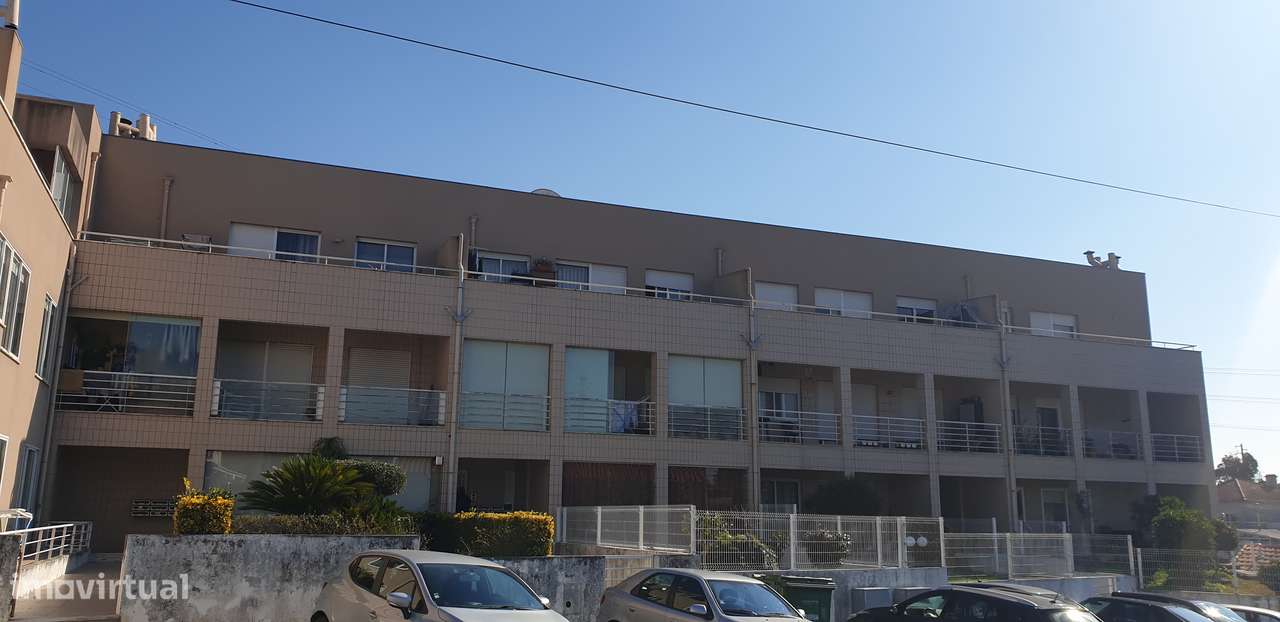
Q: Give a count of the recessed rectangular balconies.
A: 12